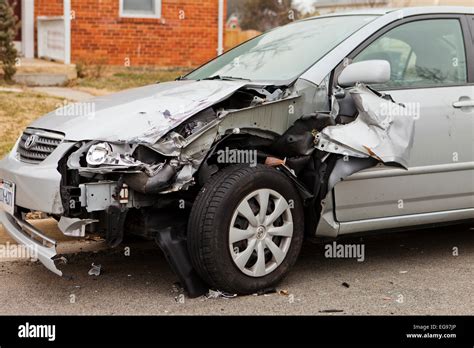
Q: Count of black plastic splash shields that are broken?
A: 1